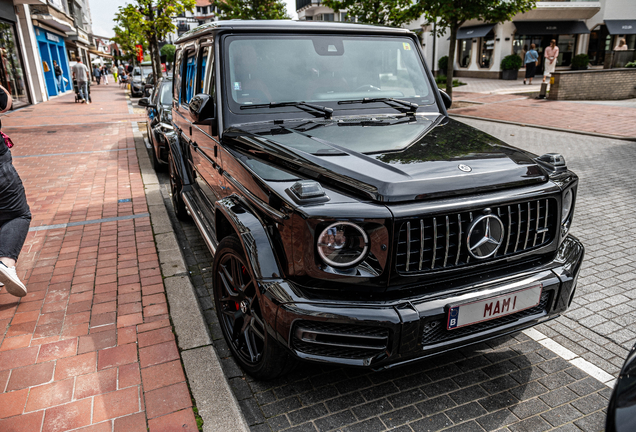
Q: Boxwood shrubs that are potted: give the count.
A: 3